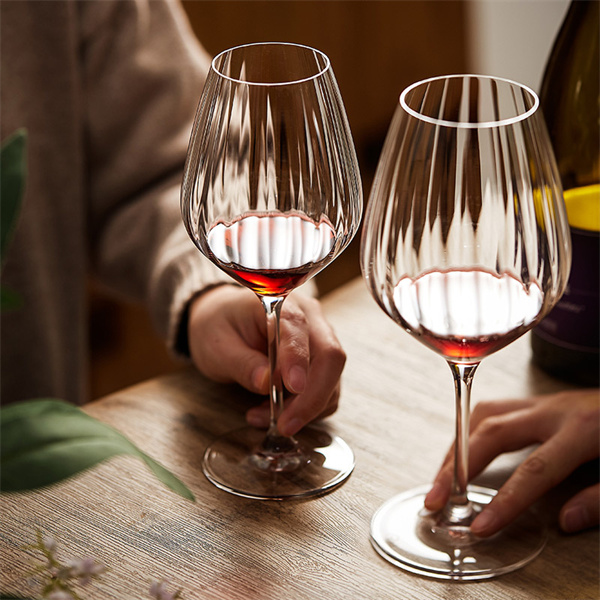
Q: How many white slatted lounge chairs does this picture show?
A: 0